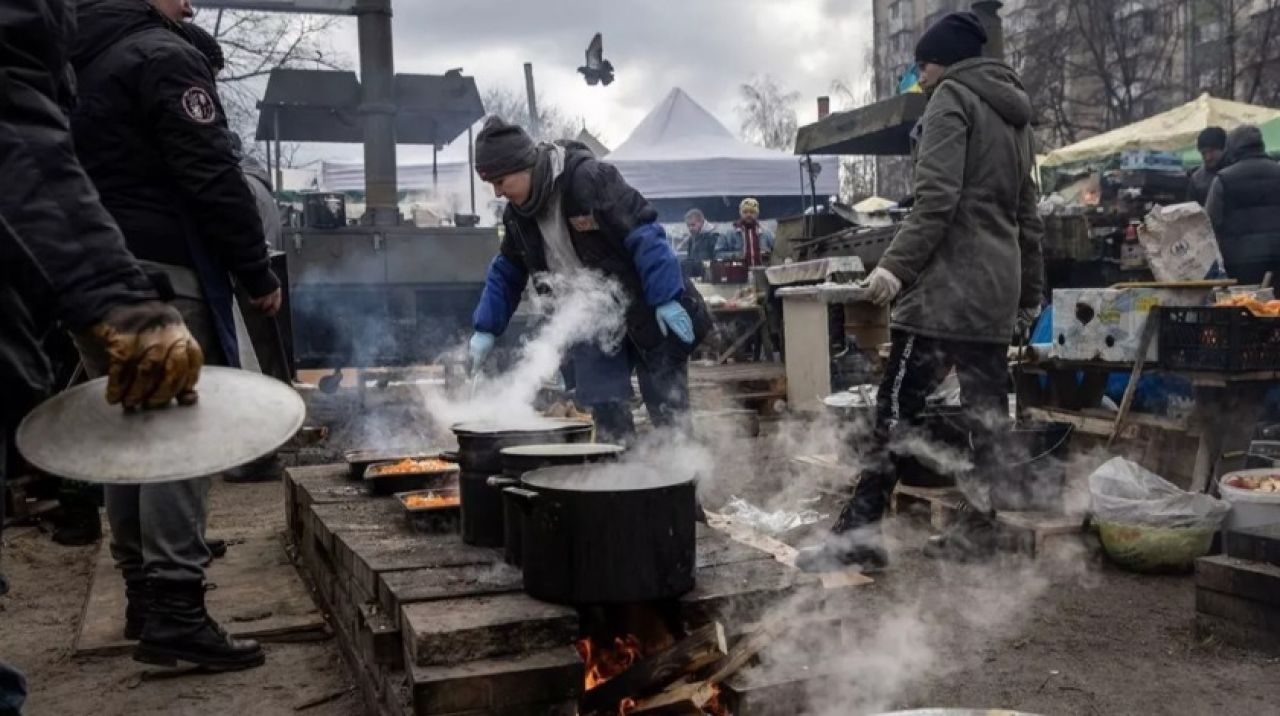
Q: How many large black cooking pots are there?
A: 3